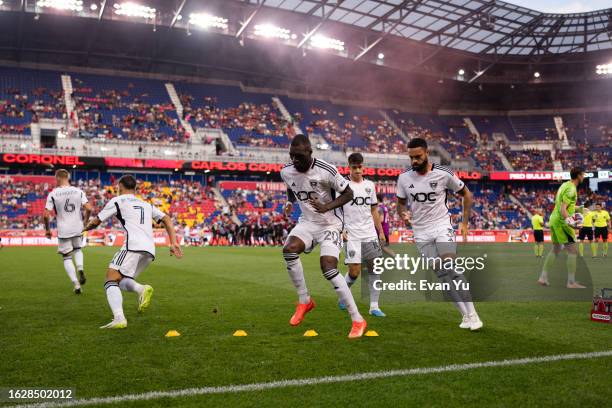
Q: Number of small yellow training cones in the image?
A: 4